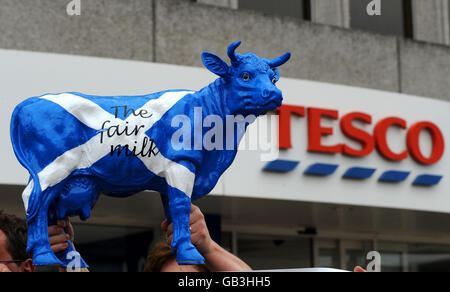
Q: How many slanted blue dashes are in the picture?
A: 5